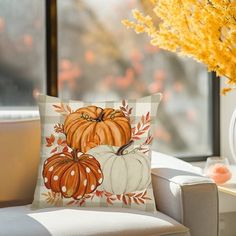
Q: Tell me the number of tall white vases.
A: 1